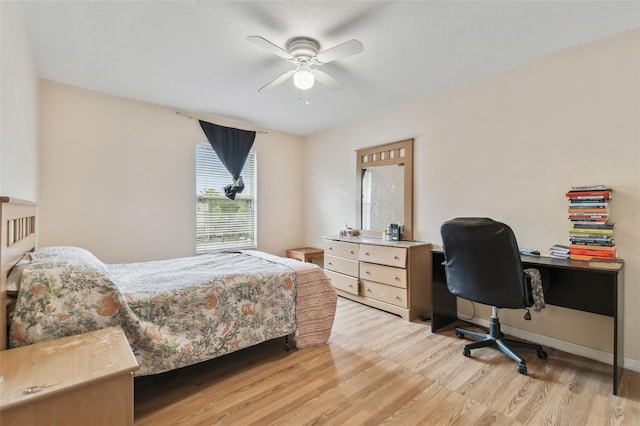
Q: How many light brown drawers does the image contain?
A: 6